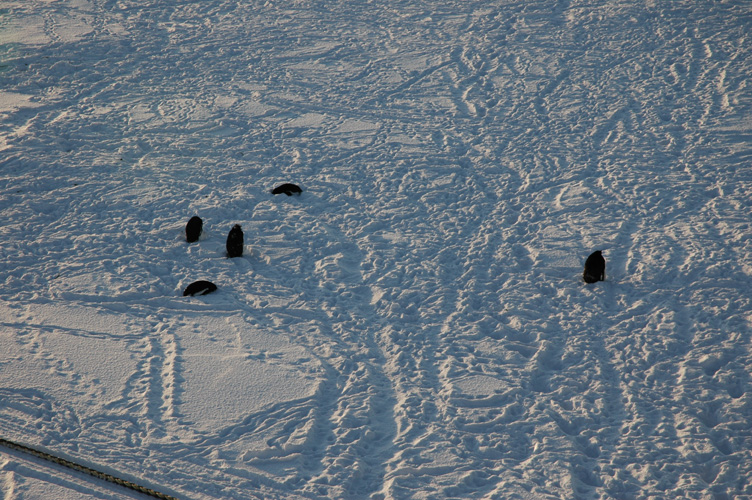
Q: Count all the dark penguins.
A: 5